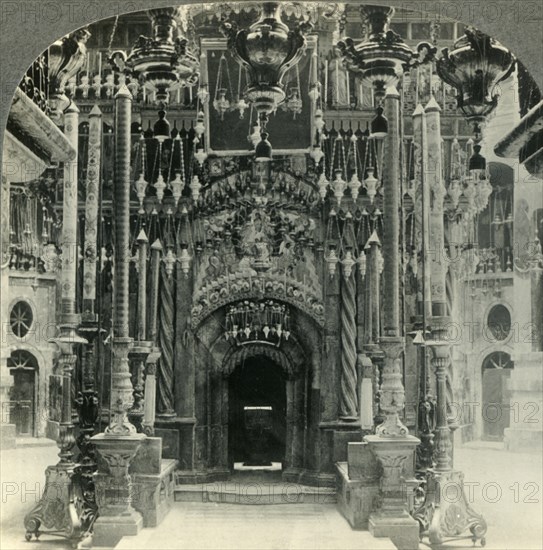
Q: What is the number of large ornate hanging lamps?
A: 5